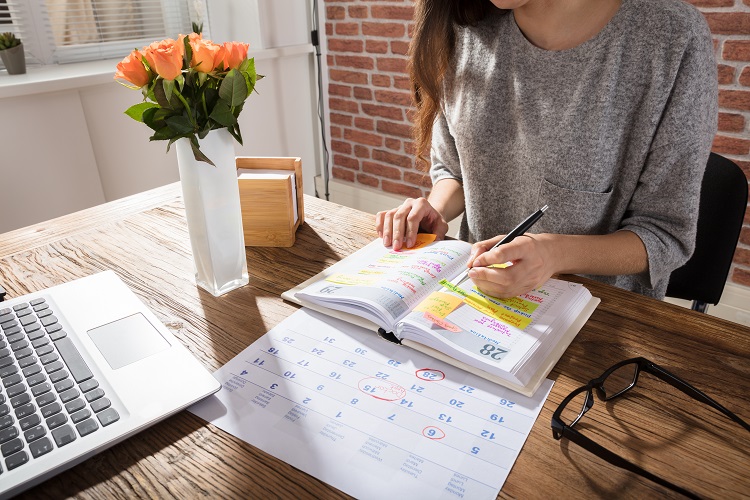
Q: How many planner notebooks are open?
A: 1